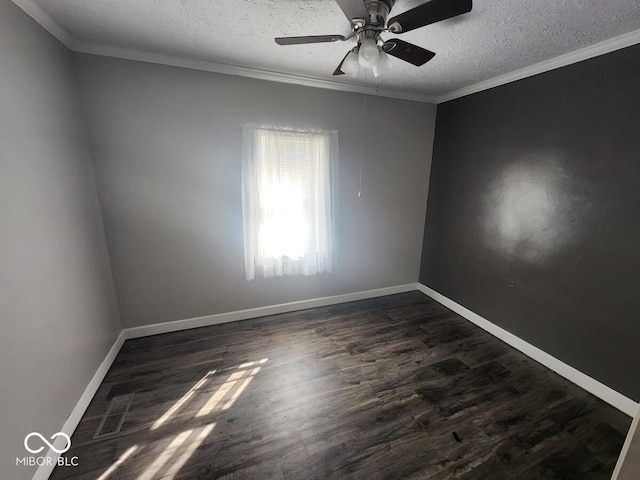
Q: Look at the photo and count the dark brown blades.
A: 5